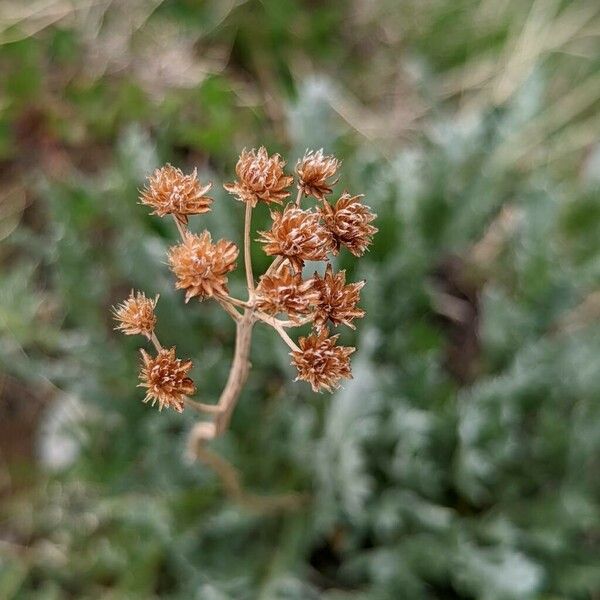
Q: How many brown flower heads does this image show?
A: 11